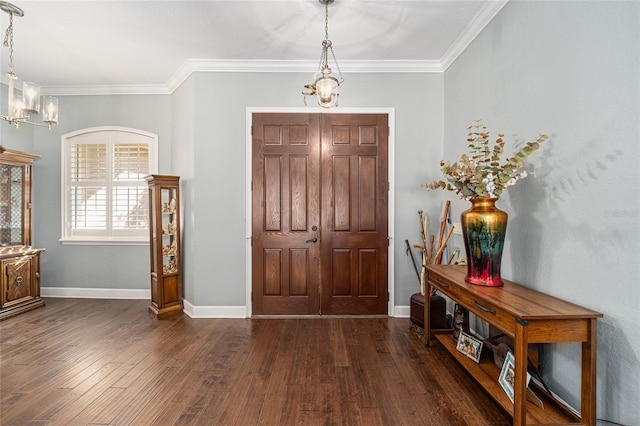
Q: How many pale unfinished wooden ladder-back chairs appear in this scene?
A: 0